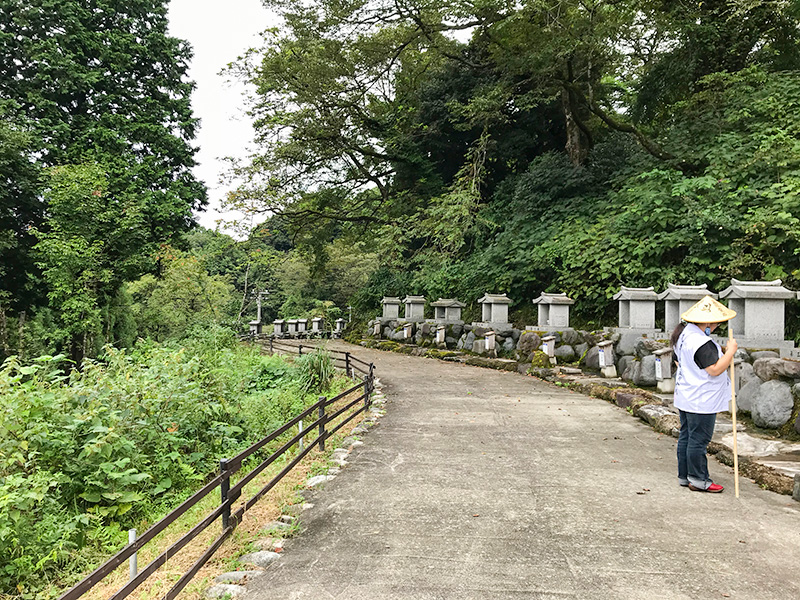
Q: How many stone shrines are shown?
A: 14